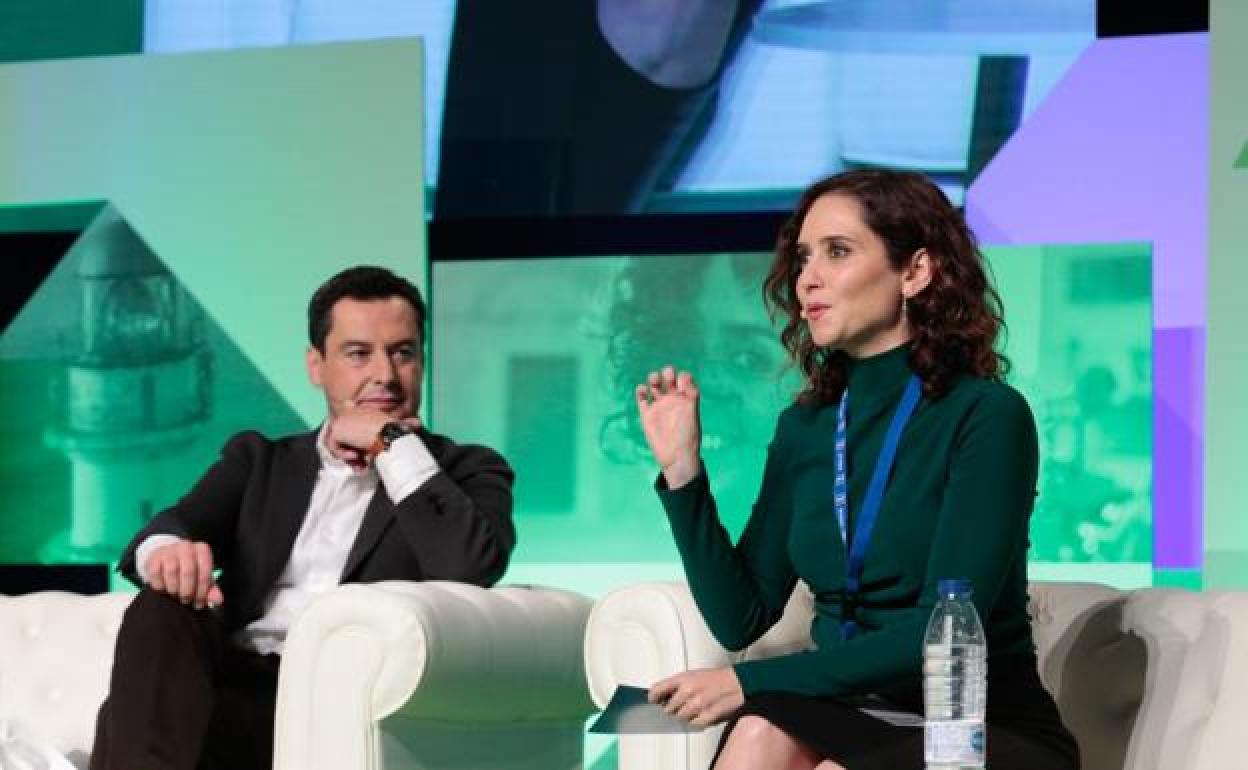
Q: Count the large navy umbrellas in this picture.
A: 0